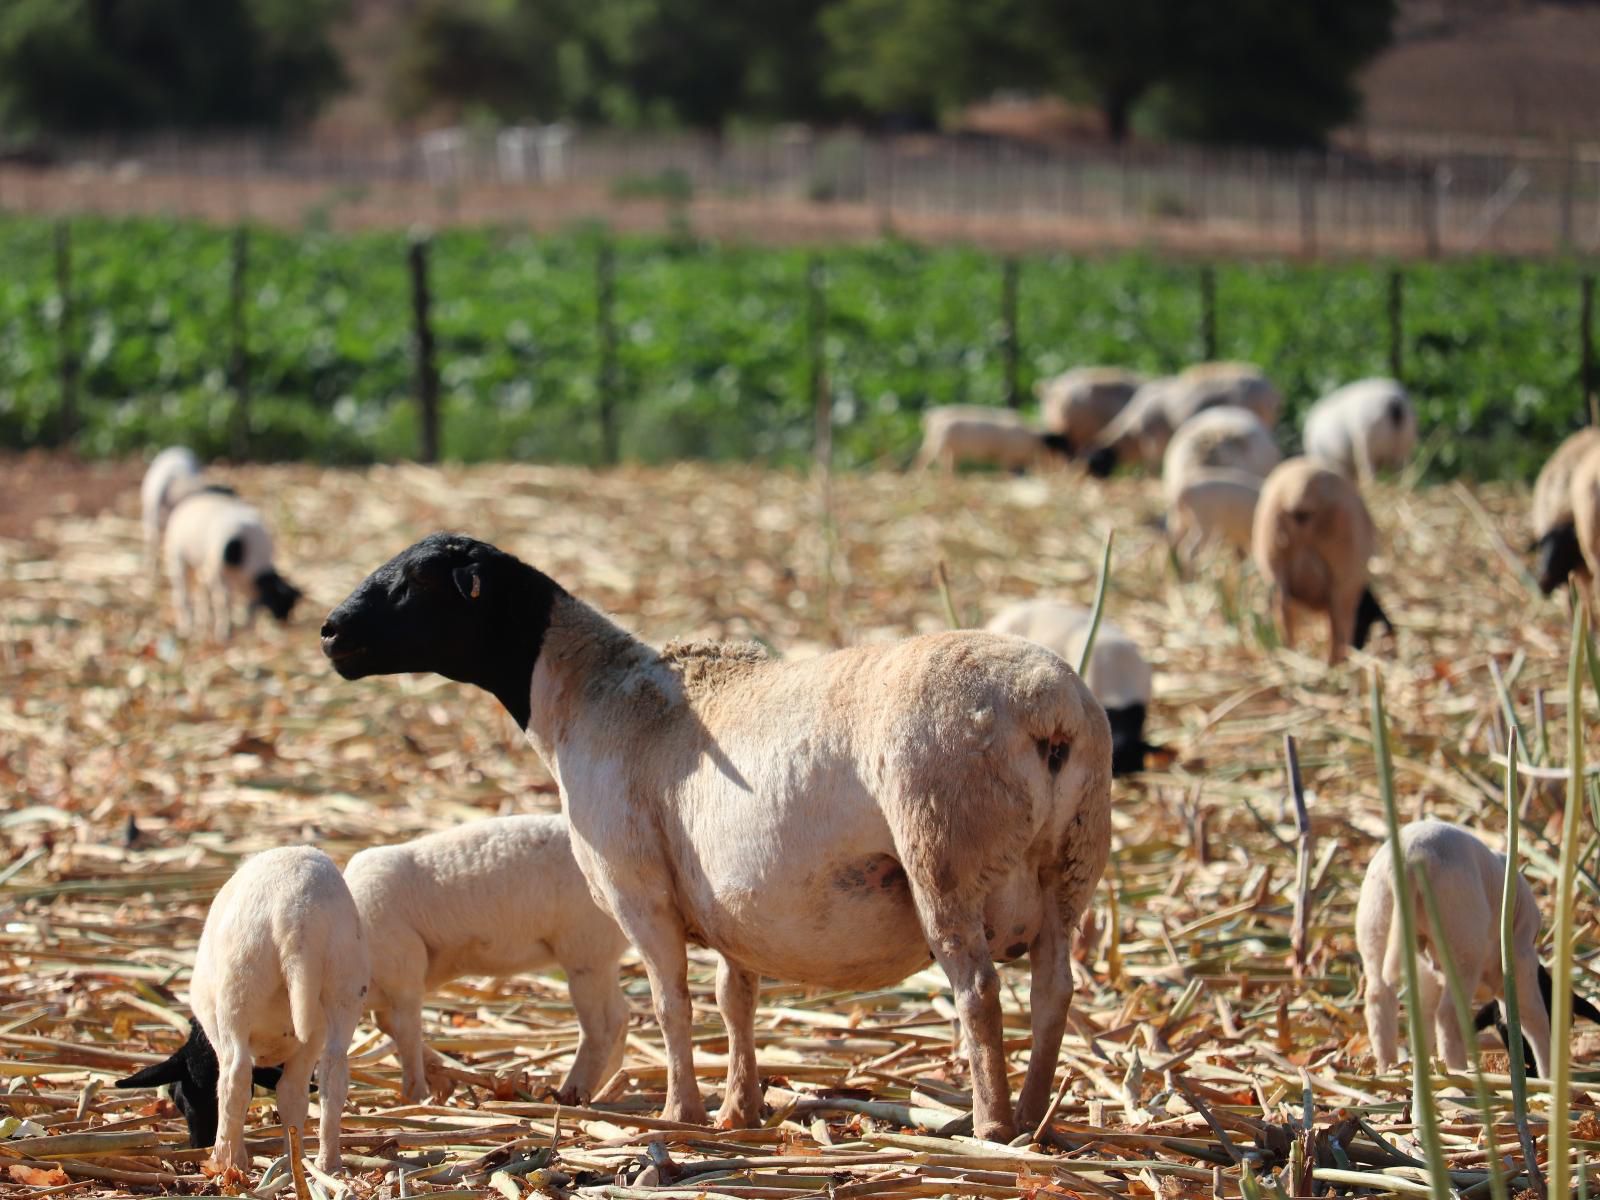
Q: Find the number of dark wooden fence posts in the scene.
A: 9